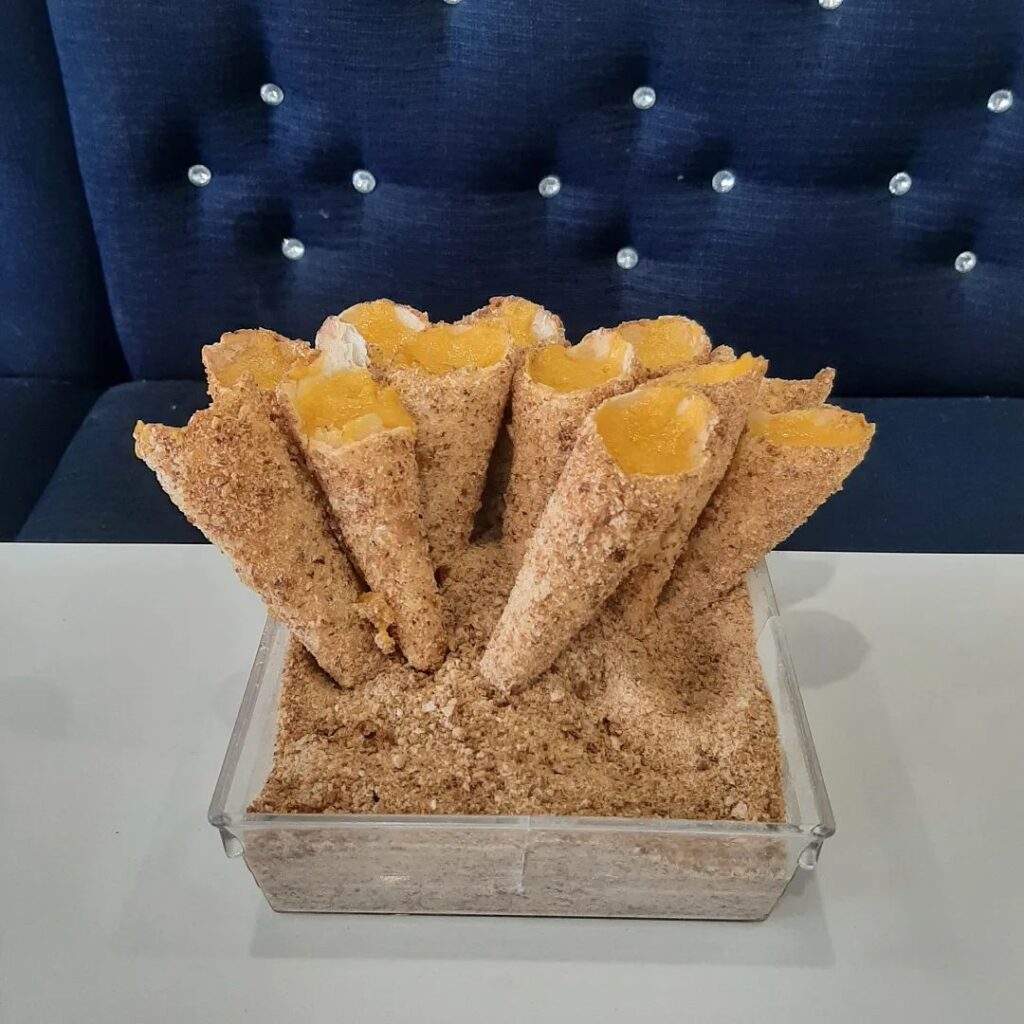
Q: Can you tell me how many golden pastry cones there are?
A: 12